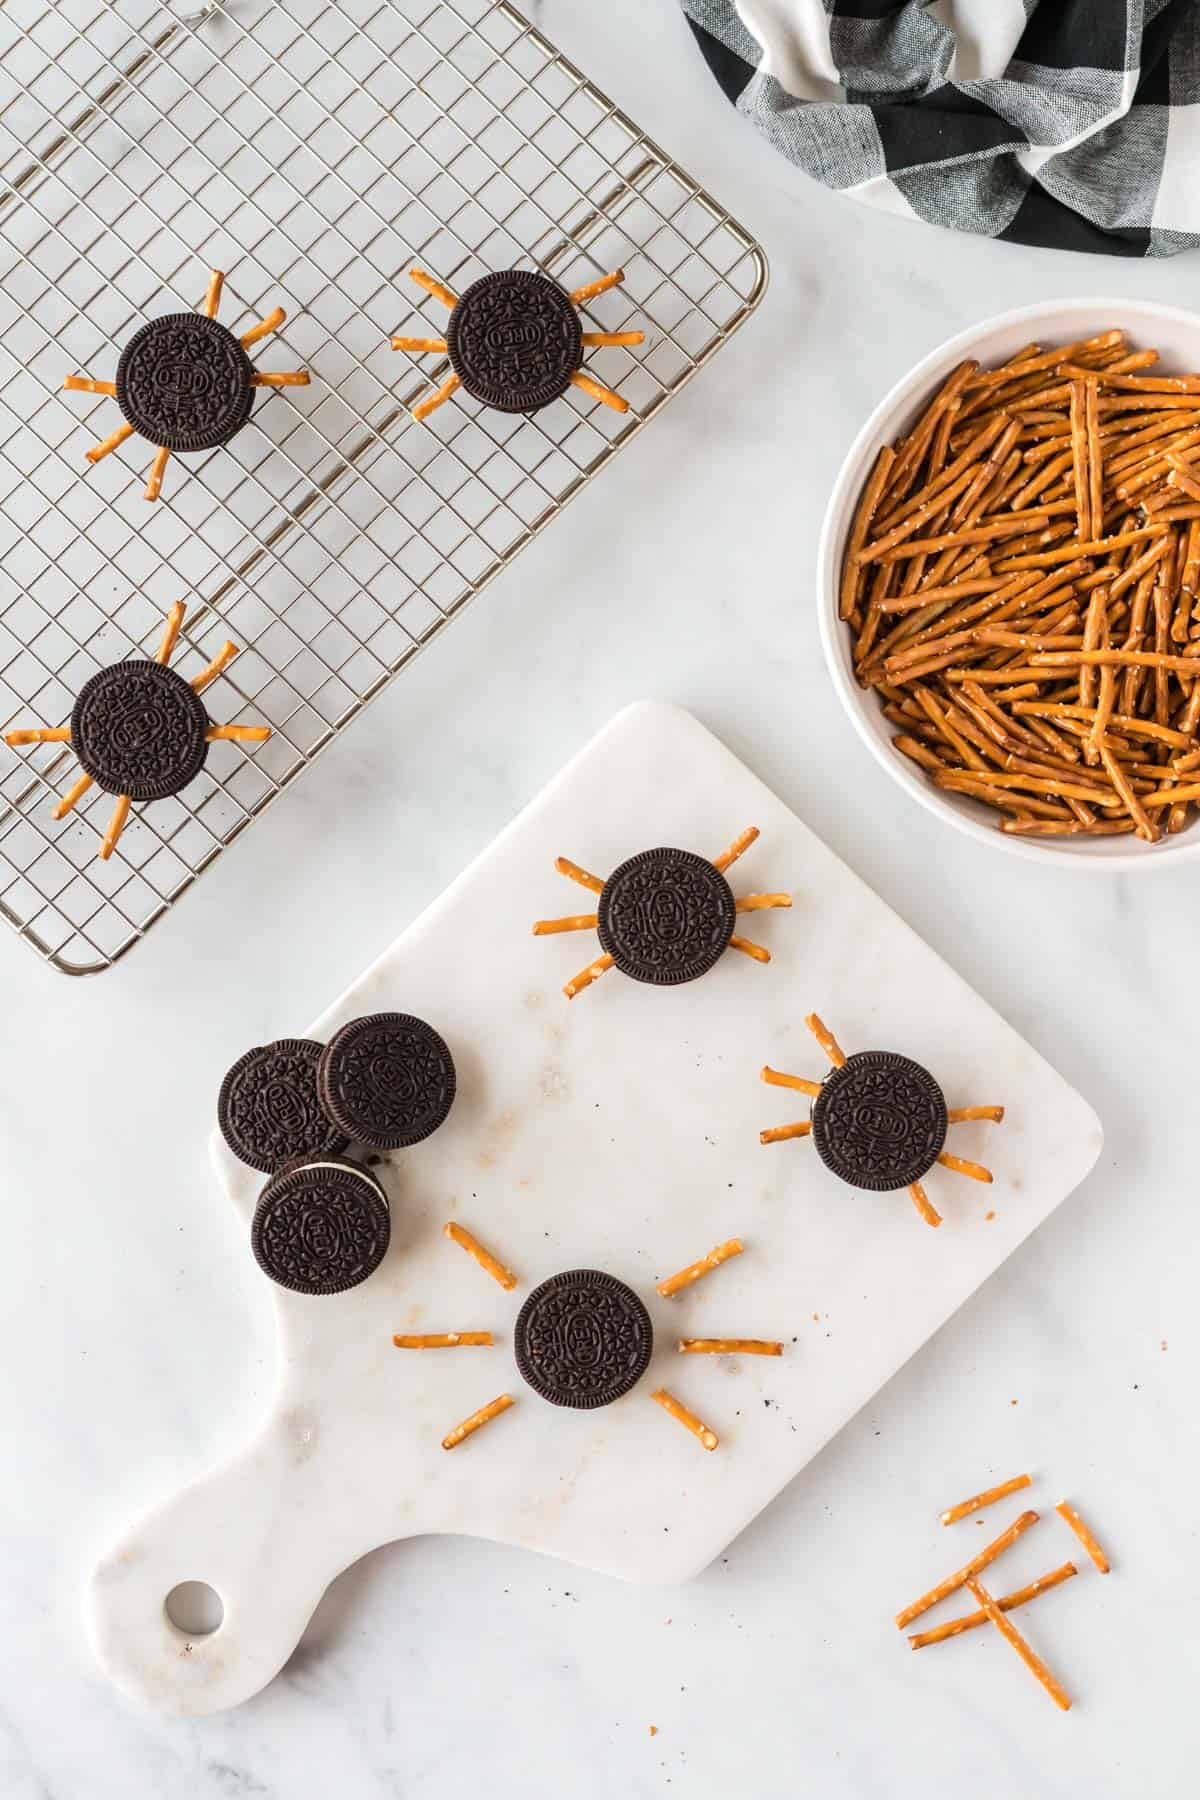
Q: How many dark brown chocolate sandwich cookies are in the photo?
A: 9